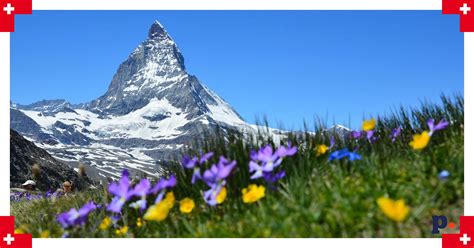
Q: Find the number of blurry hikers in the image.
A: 2